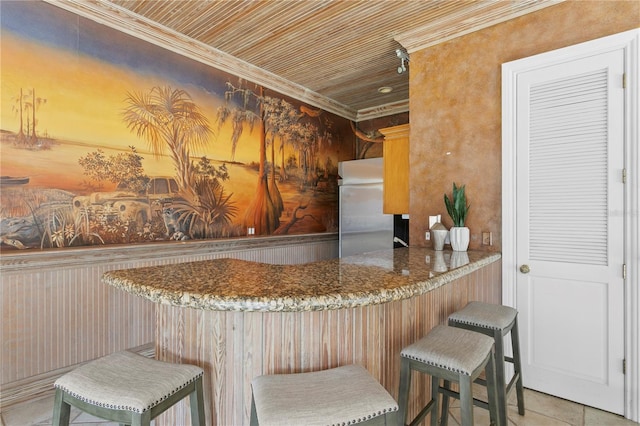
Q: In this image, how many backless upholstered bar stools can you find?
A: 4